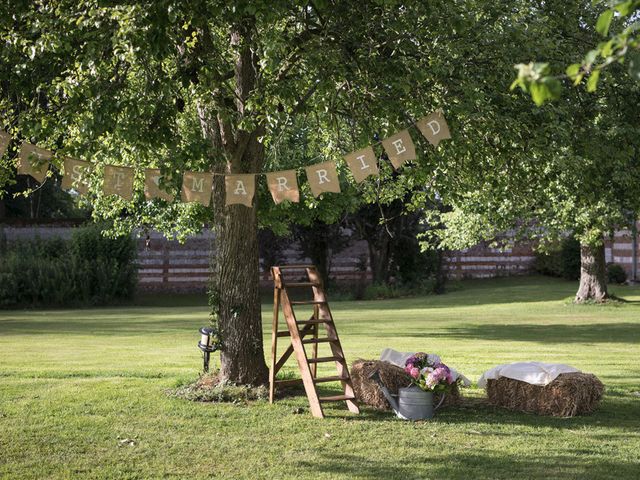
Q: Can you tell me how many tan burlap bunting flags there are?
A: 12